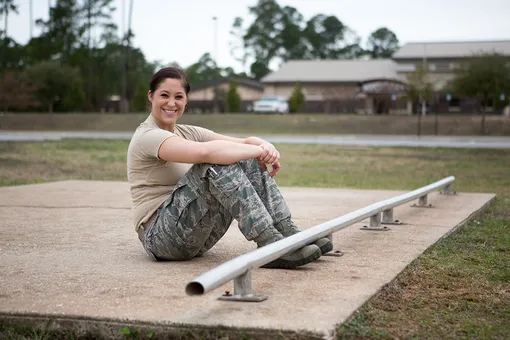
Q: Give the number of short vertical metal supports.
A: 6